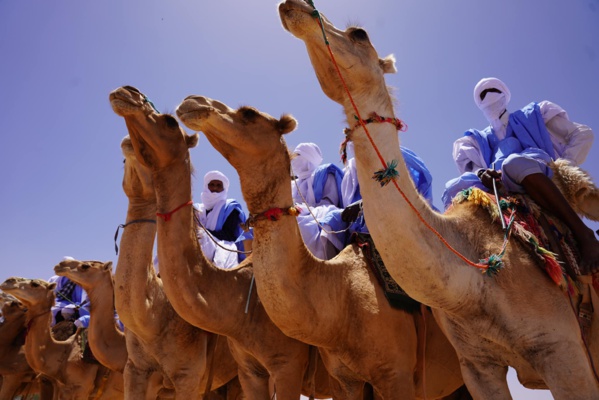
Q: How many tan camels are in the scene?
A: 7